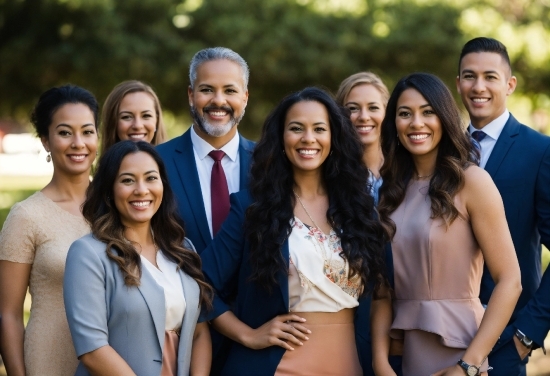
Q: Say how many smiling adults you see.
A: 8